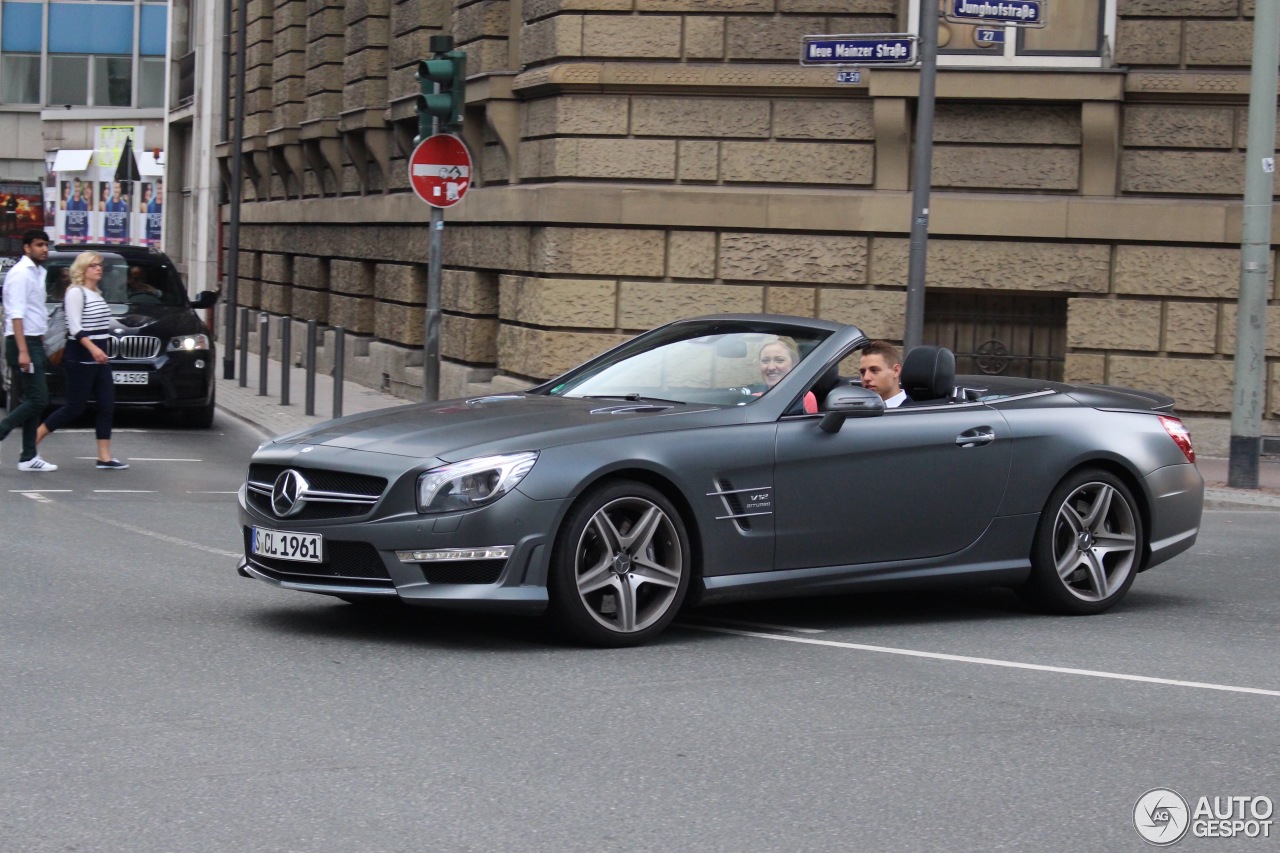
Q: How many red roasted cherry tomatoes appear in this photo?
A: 0